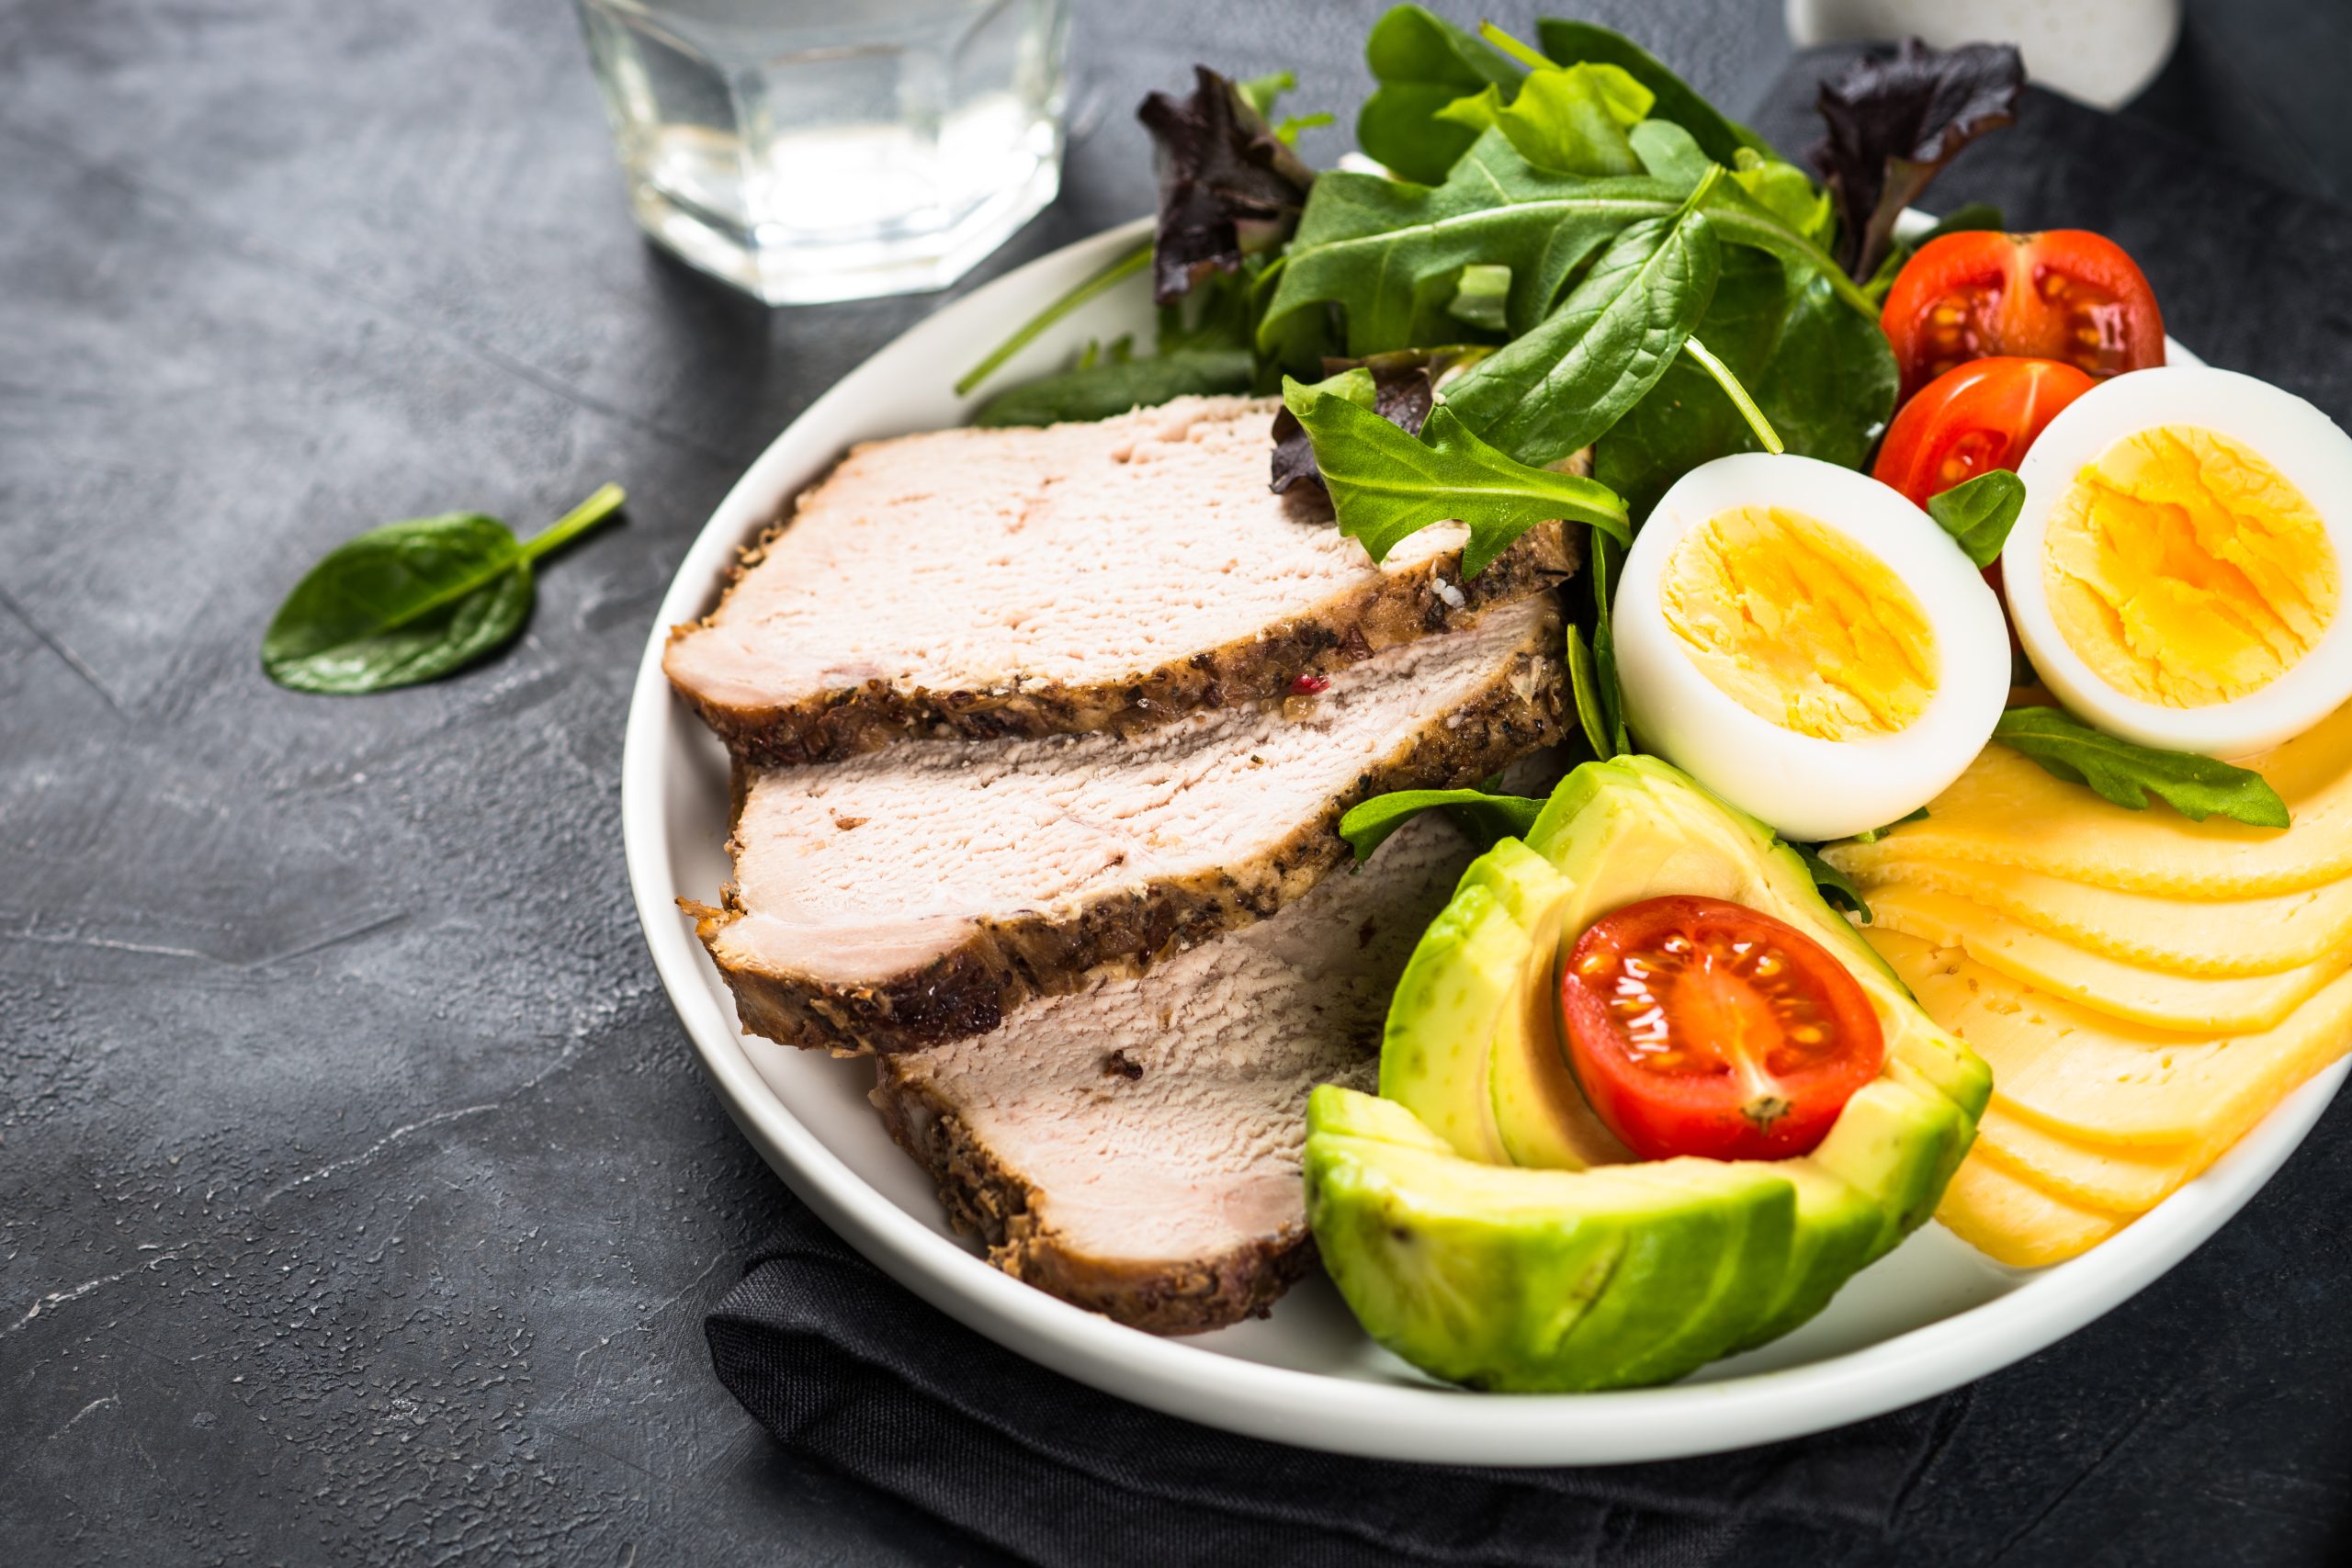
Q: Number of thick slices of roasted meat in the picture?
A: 3